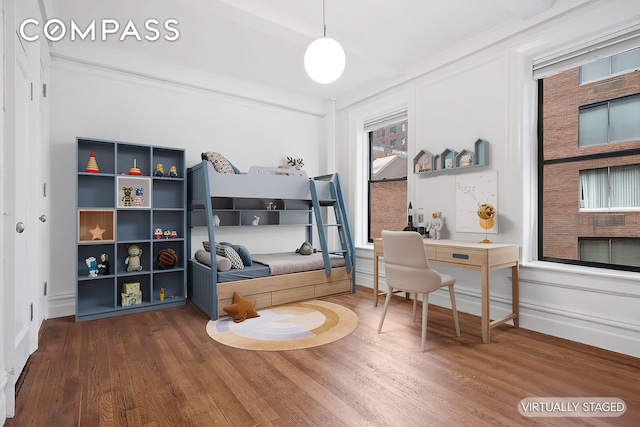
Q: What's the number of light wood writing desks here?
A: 1